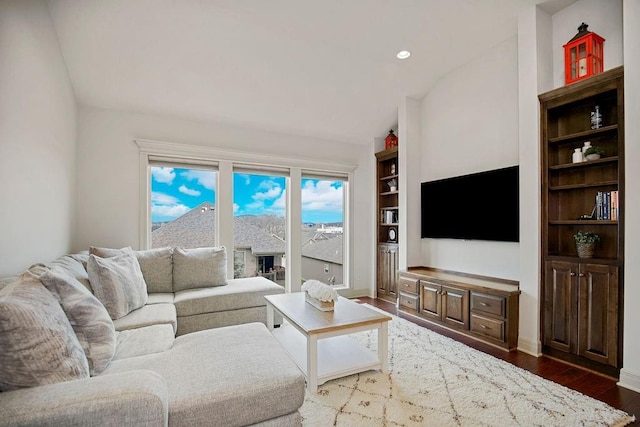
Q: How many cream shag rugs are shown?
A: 1